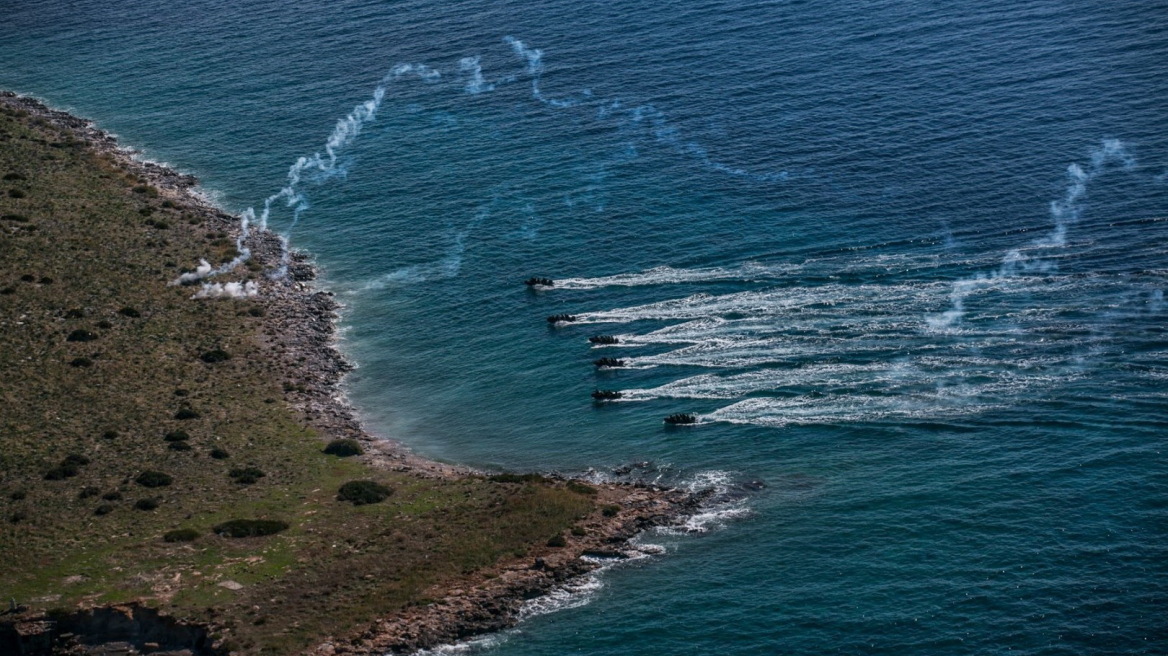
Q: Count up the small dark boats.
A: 6